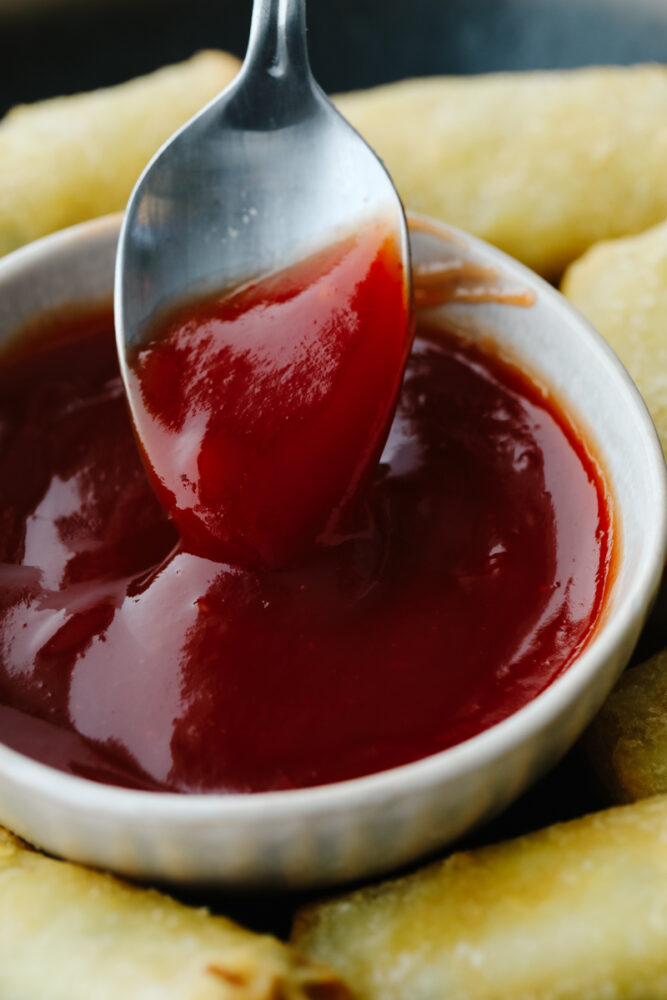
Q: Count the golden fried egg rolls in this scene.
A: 6